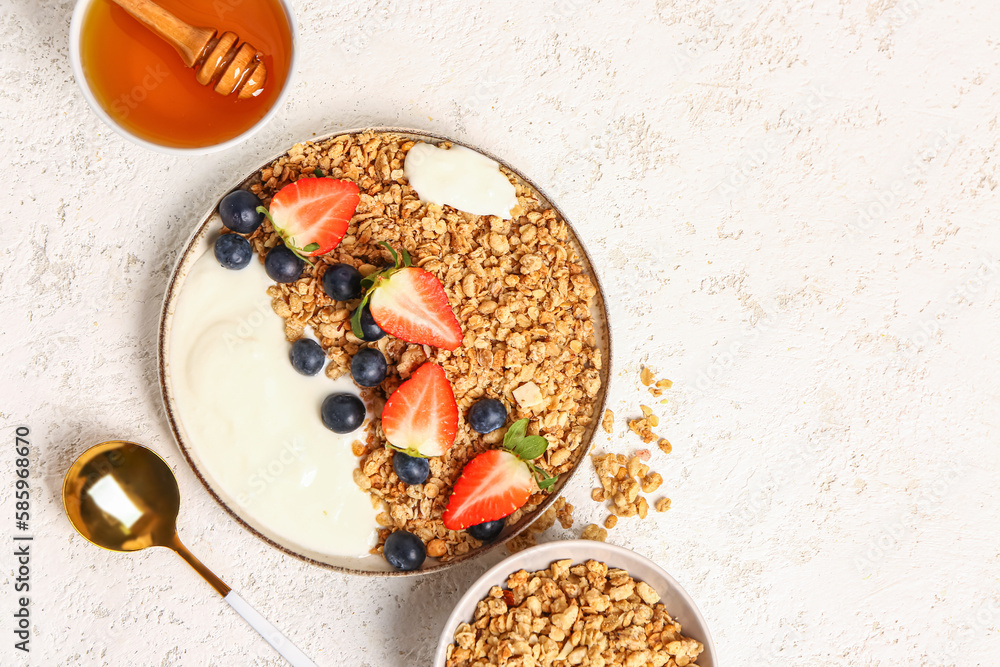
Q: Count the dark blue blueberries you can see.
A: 12